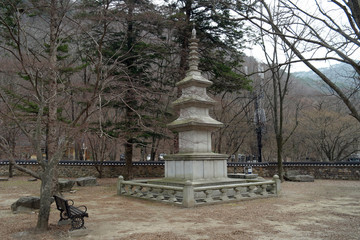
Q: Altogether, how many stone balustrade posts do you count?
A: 3